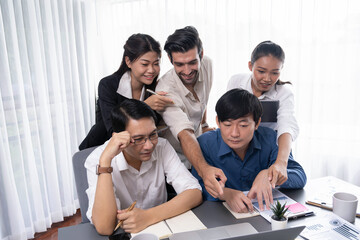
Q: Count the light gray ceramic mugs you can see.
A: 2